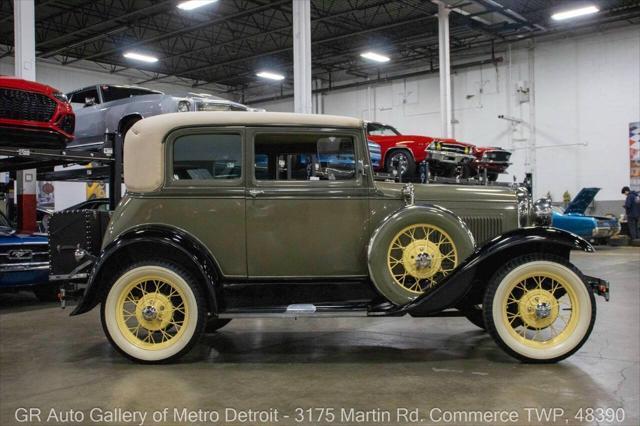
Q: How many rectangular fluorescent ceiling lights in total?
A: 5